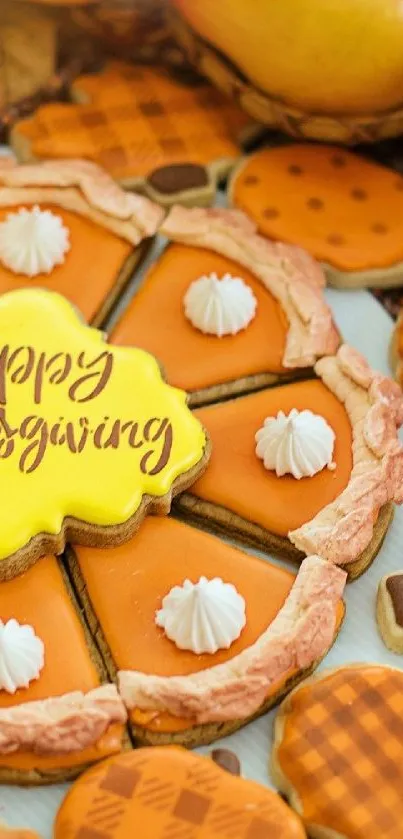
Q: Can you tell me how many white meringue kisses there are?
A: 5